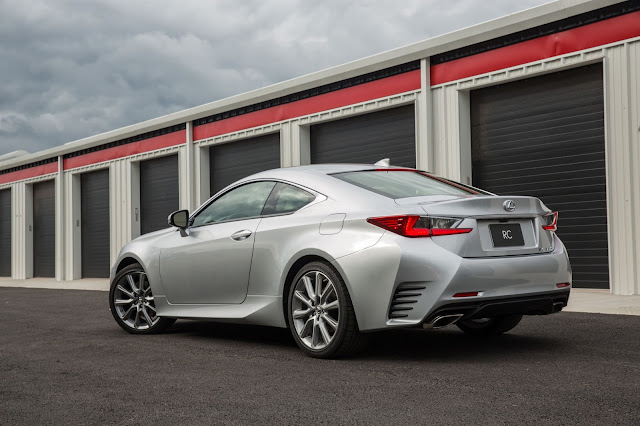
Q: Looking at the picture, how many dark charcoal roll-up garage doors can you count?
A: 7